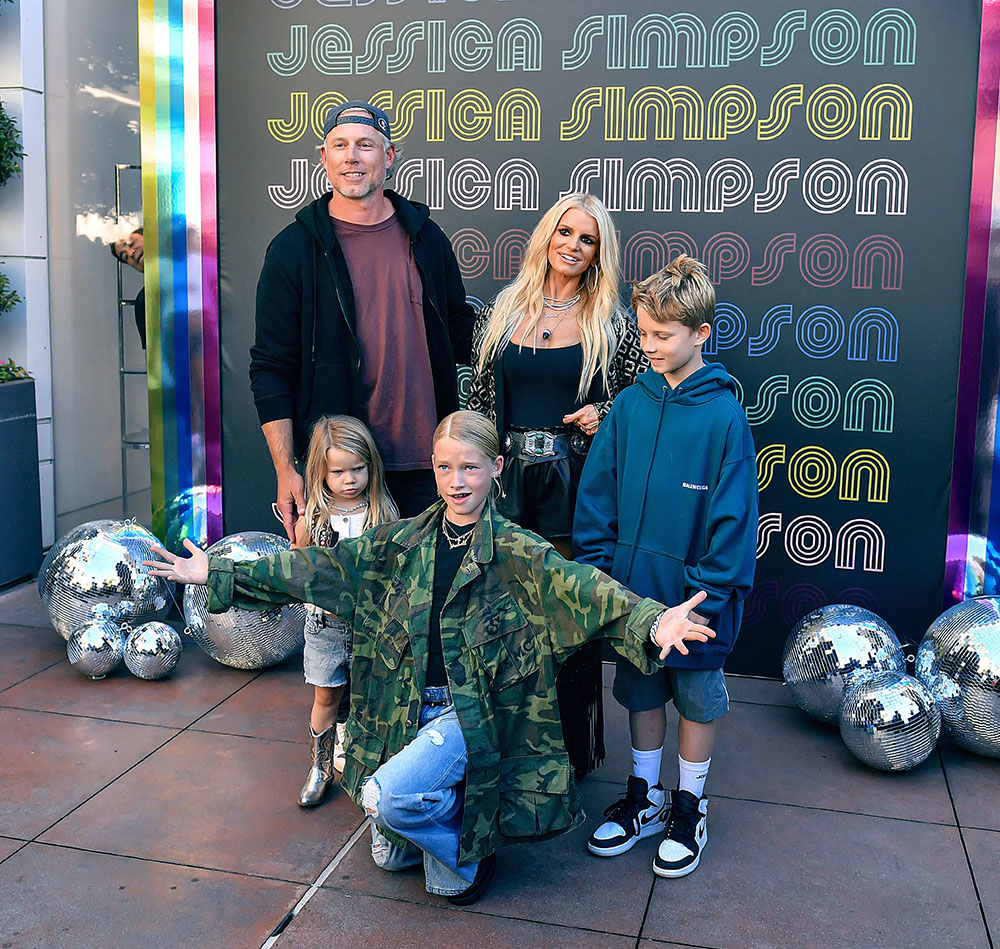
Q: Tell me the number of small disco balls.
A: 2